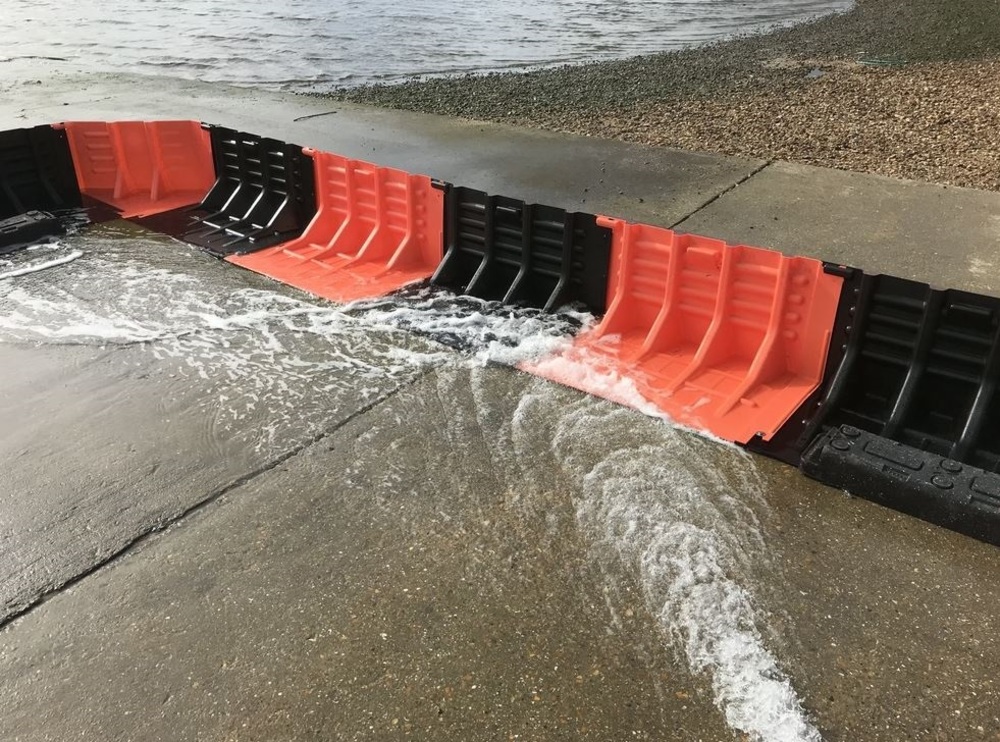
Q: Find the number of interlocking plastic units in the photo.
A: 7